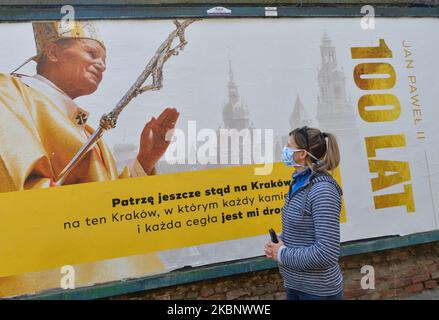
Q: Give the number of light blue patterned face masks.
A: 1